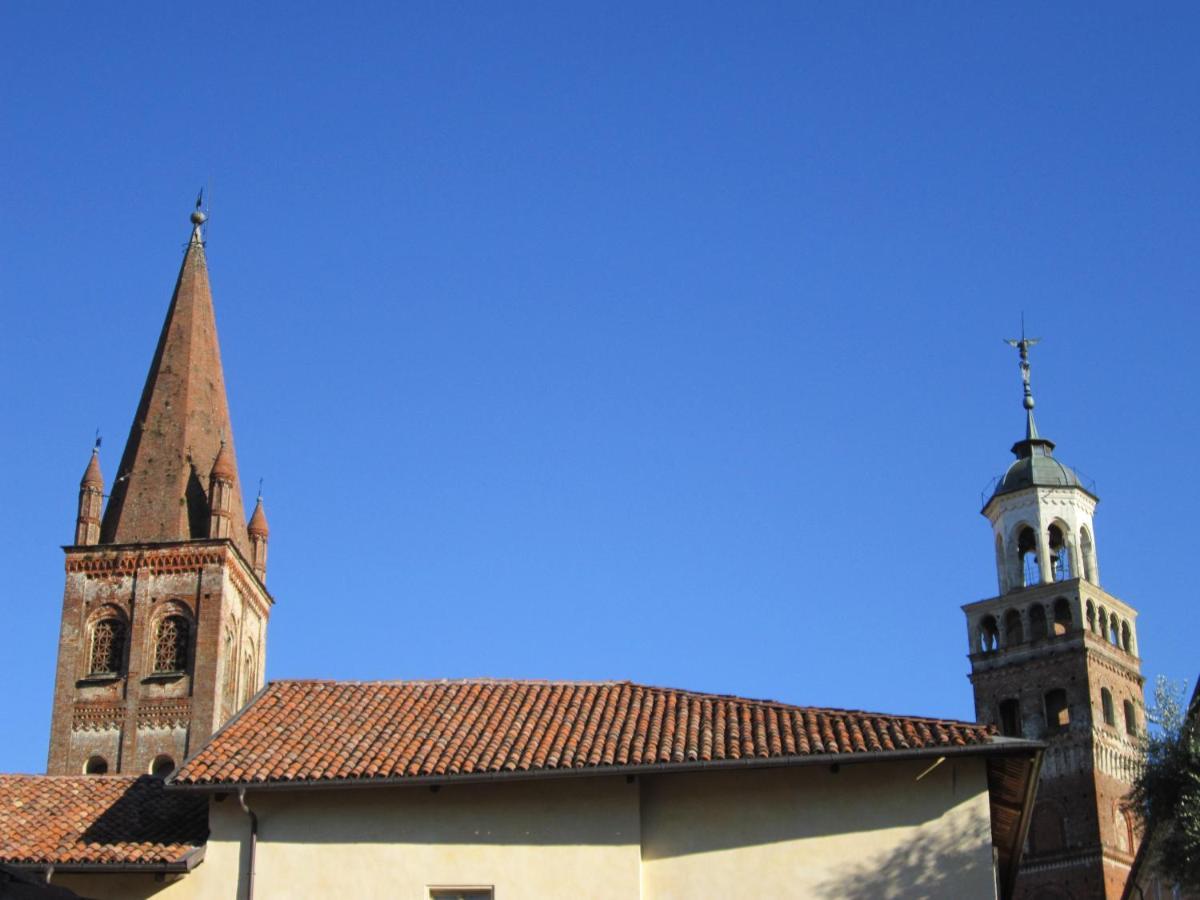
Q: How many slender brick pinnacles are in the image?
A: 3